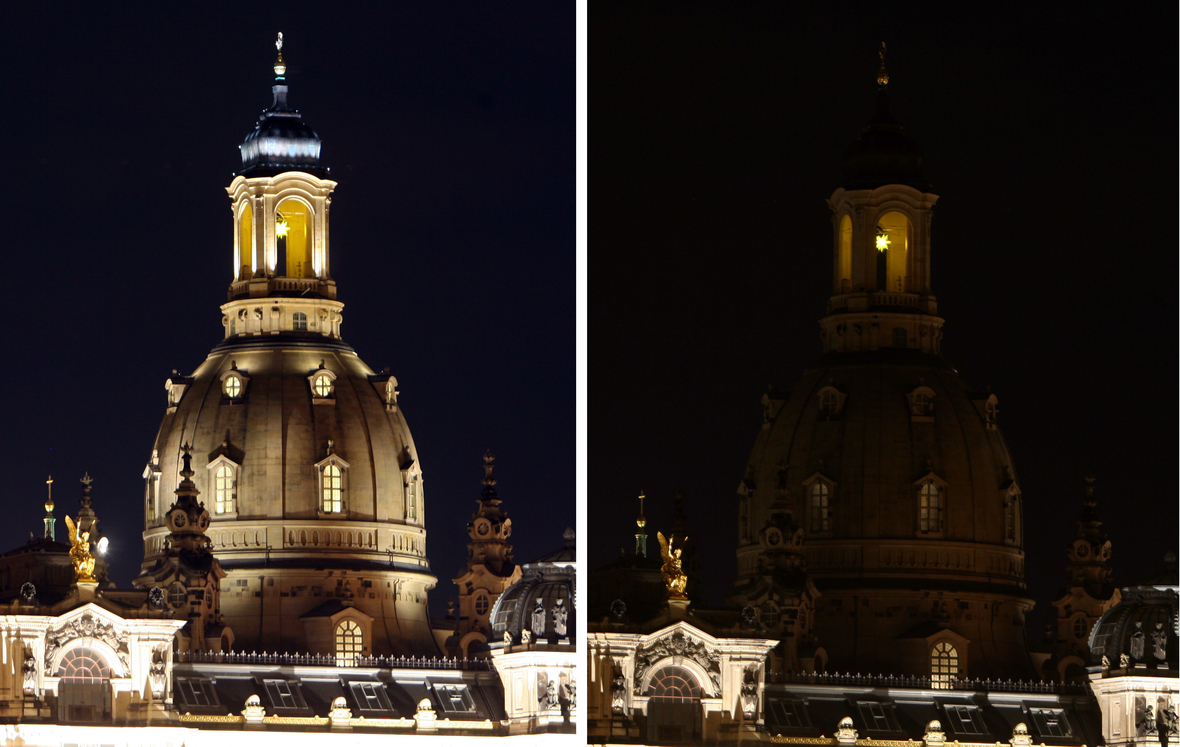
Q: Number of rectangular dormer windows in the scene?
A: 8